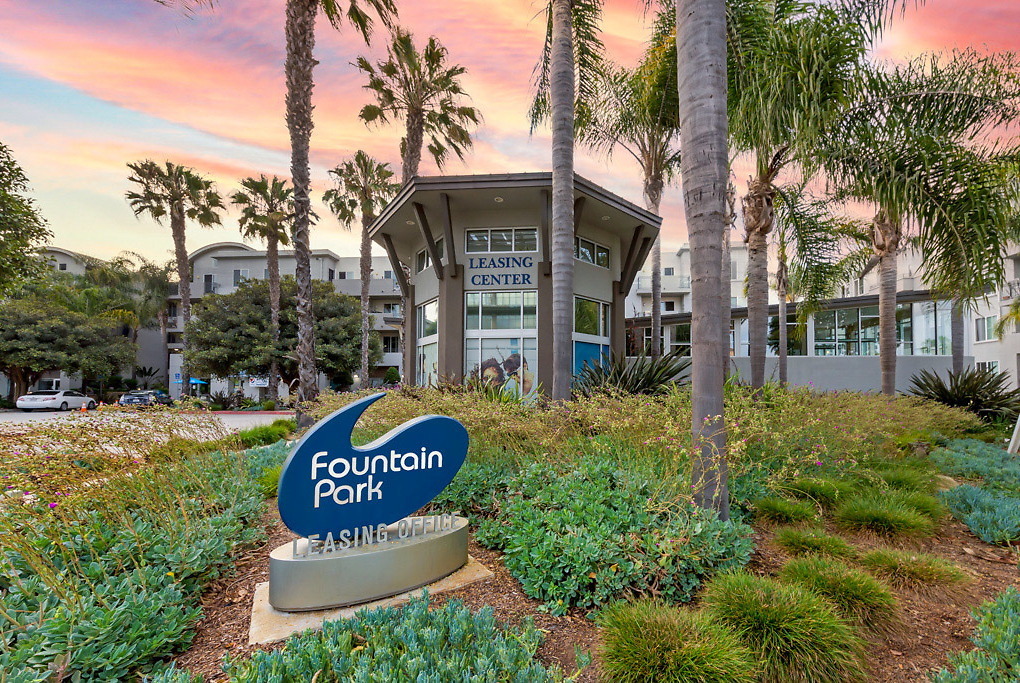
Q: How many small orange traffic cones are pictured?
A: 3